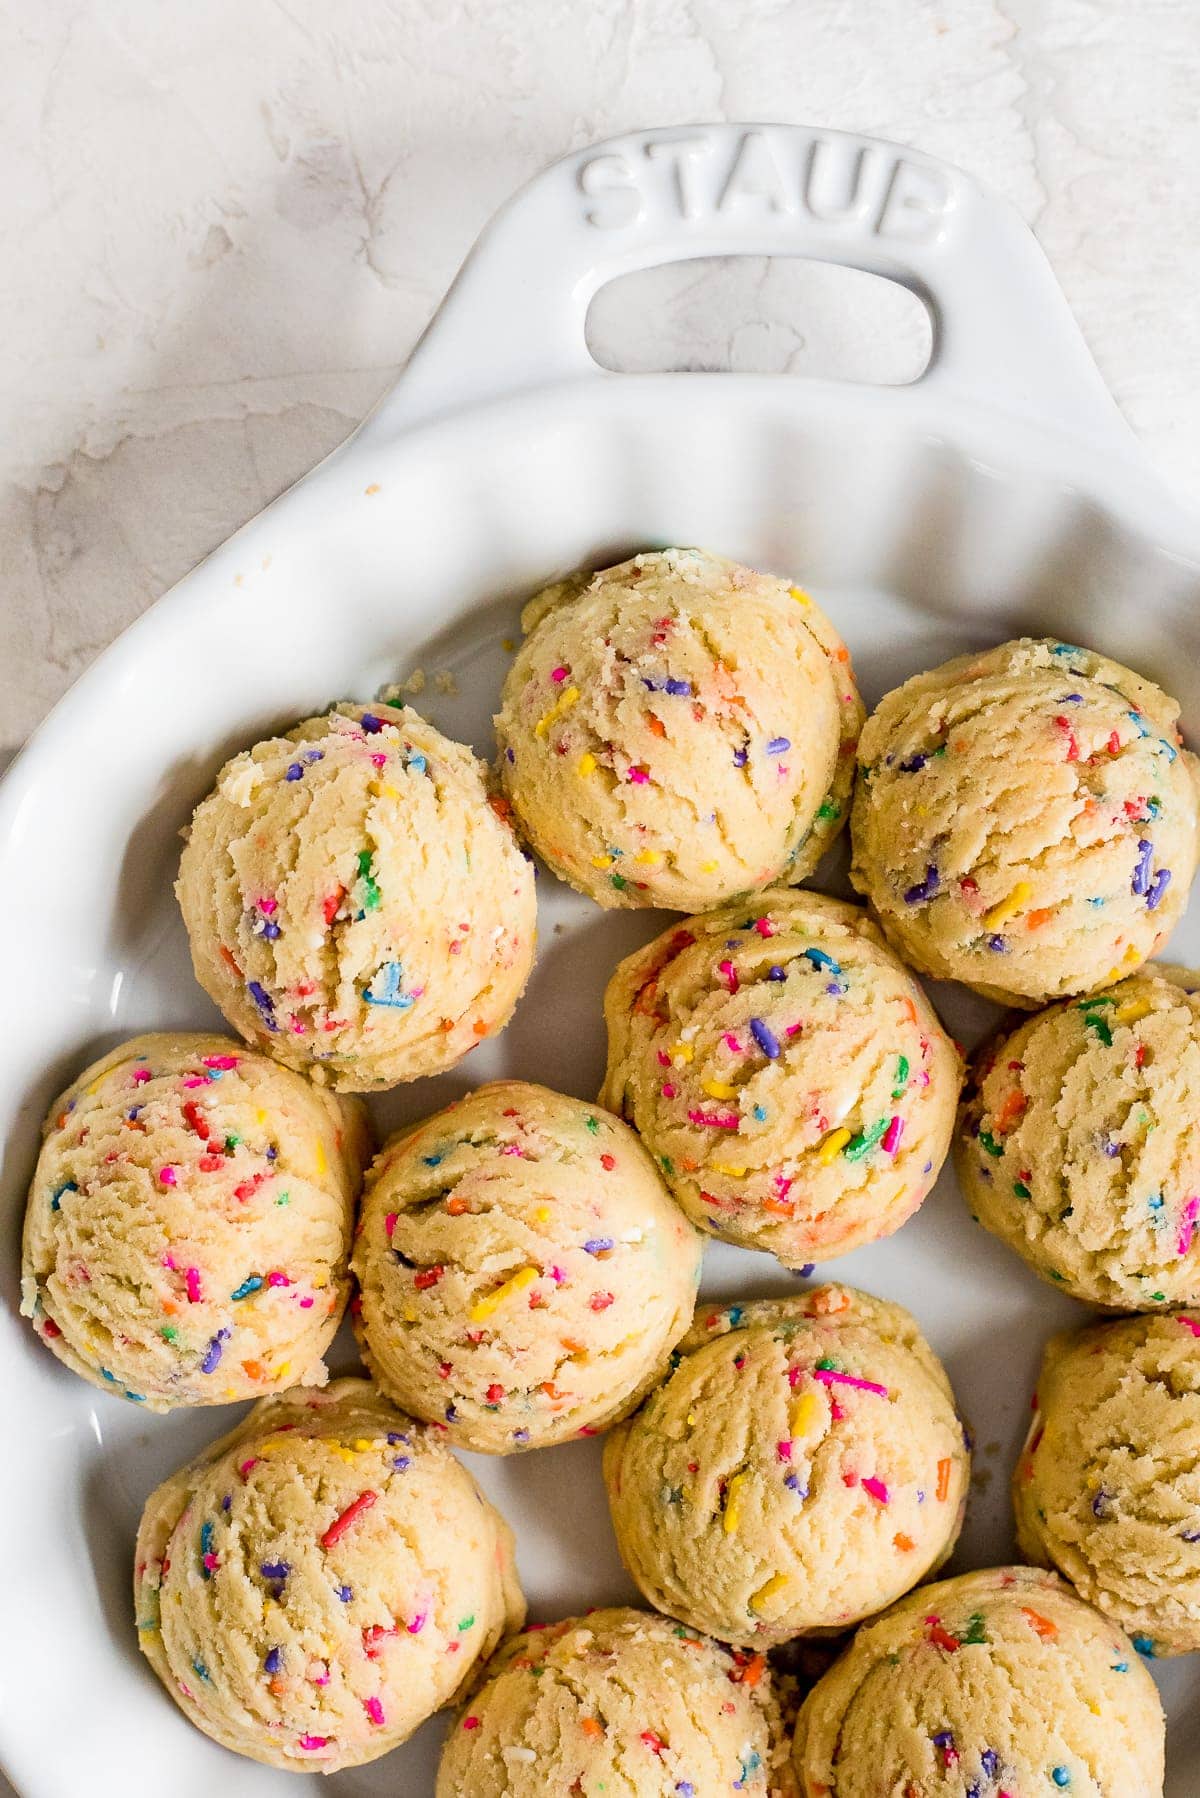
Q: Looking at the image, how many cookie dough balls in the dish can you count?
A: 12